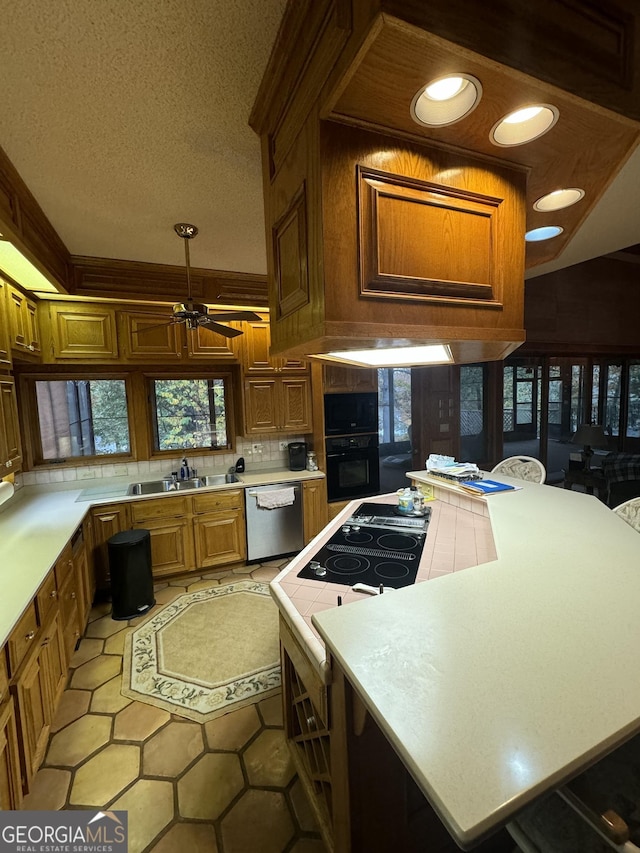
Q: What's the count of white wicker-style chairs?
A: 2